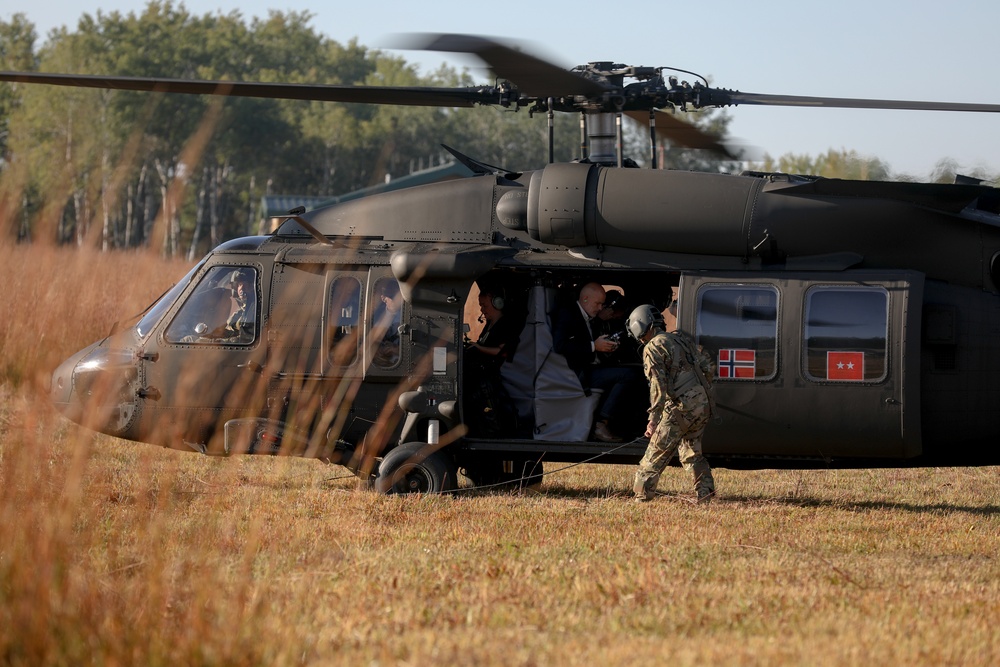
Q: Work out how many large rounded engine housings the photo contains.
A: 1